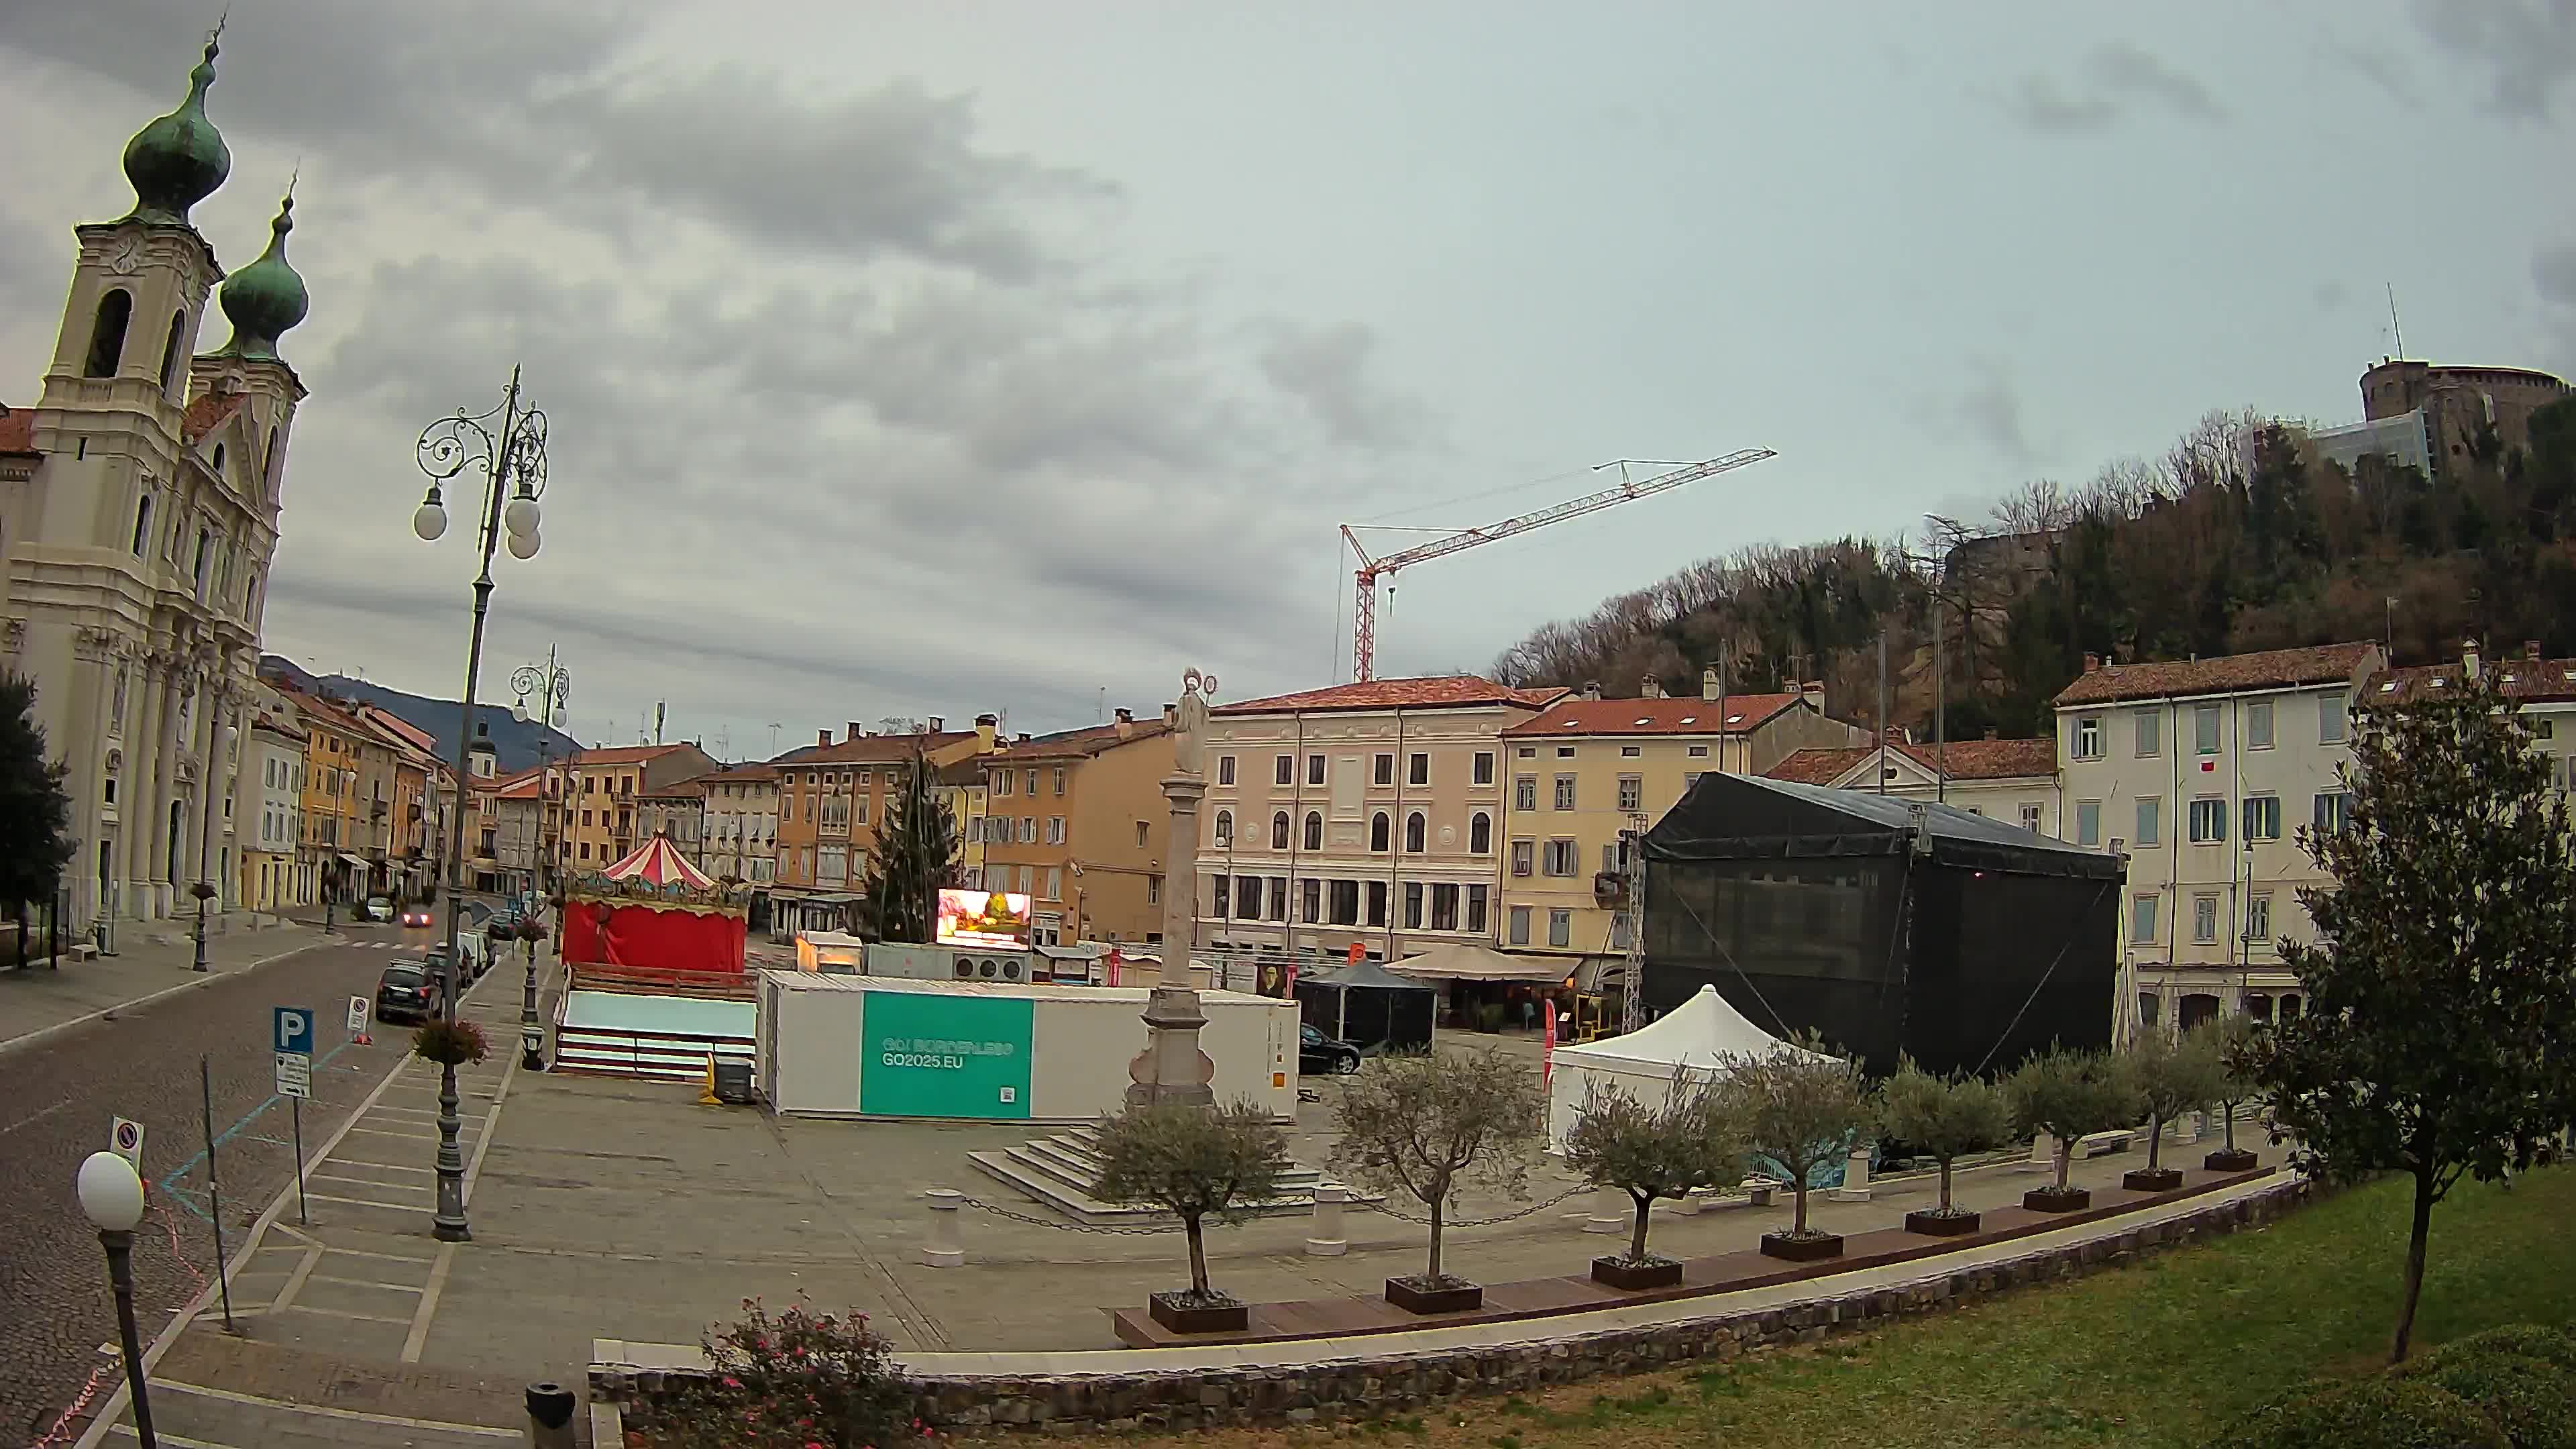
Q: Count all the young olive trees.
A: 8